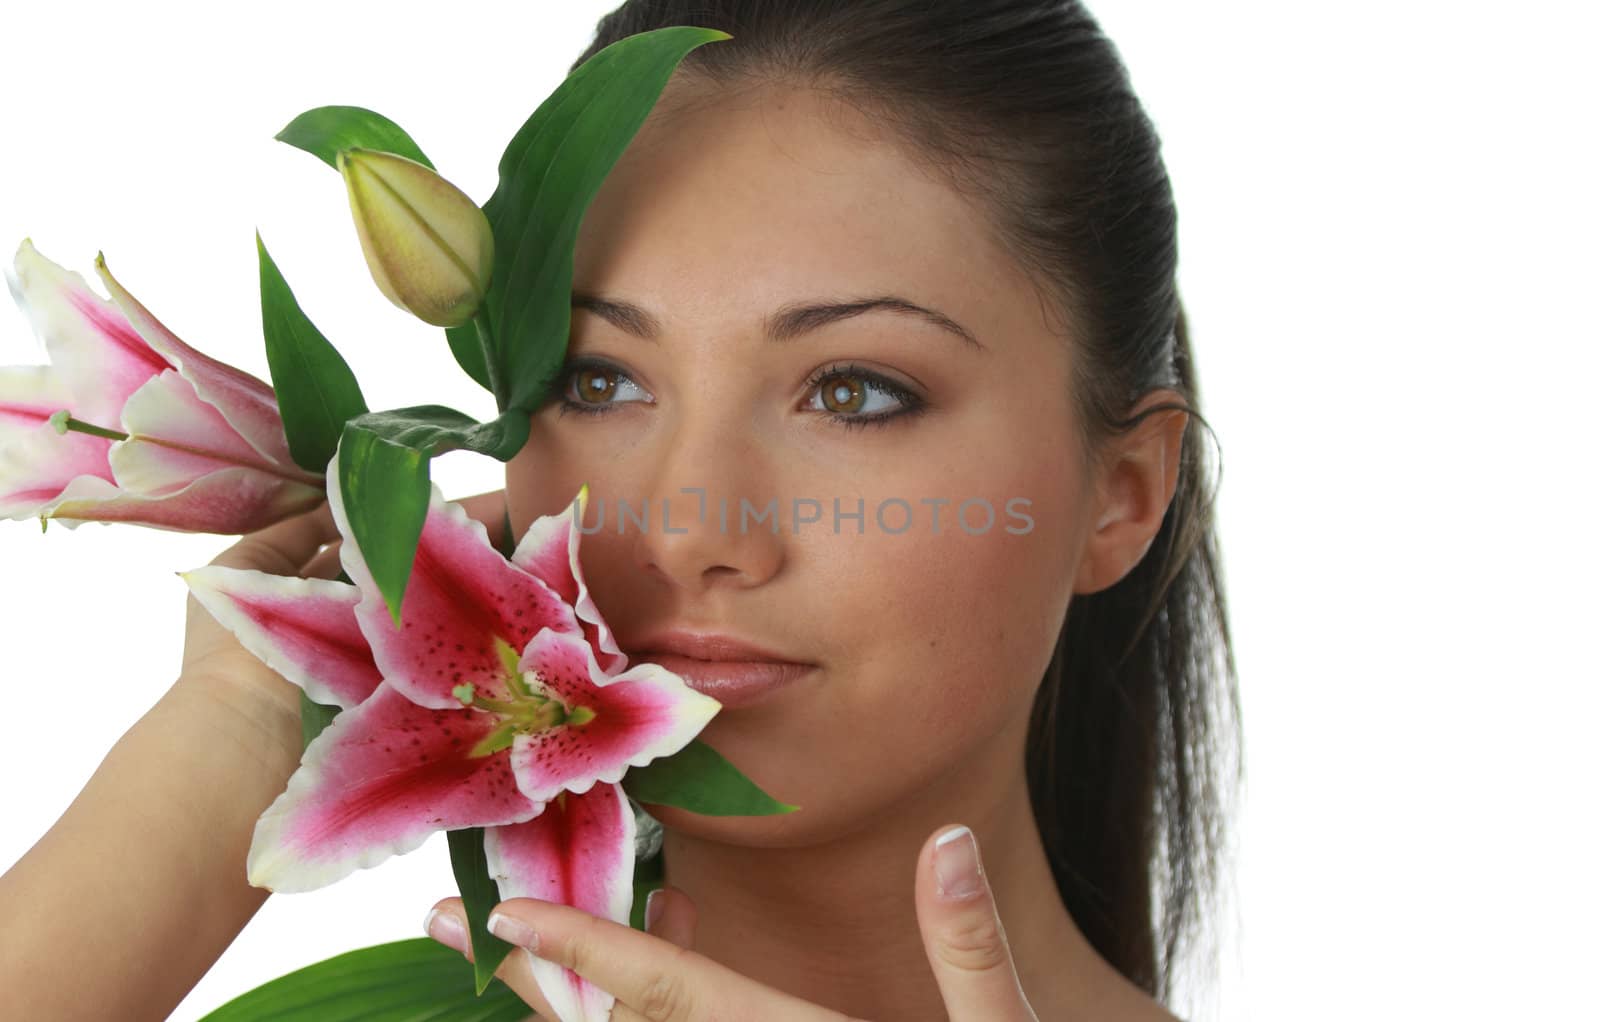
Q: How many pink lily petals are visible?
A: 12